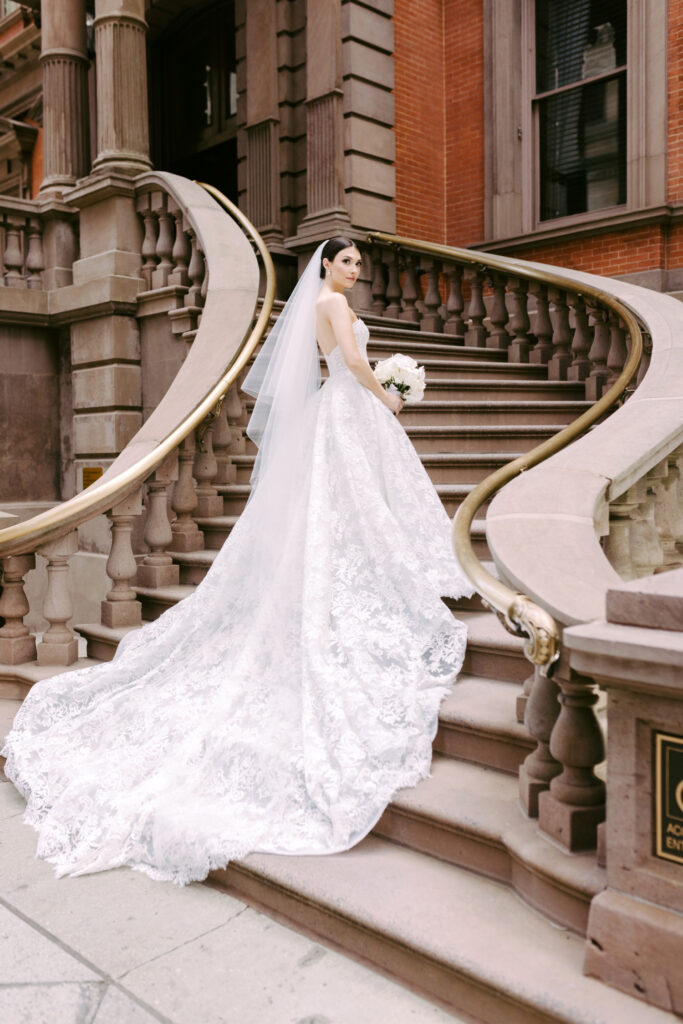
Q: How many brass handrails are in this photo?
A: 2